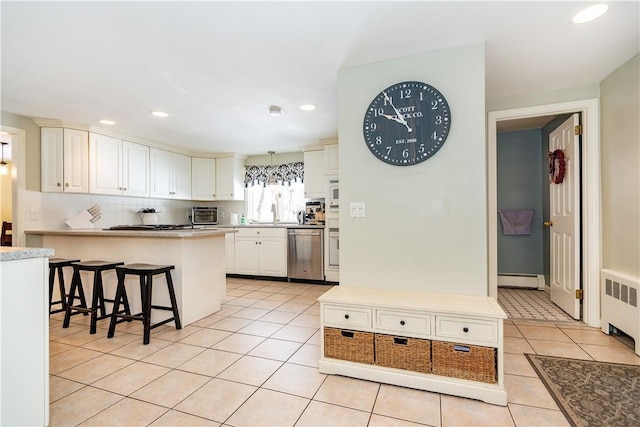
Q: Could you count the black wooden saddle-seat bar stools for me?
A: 3